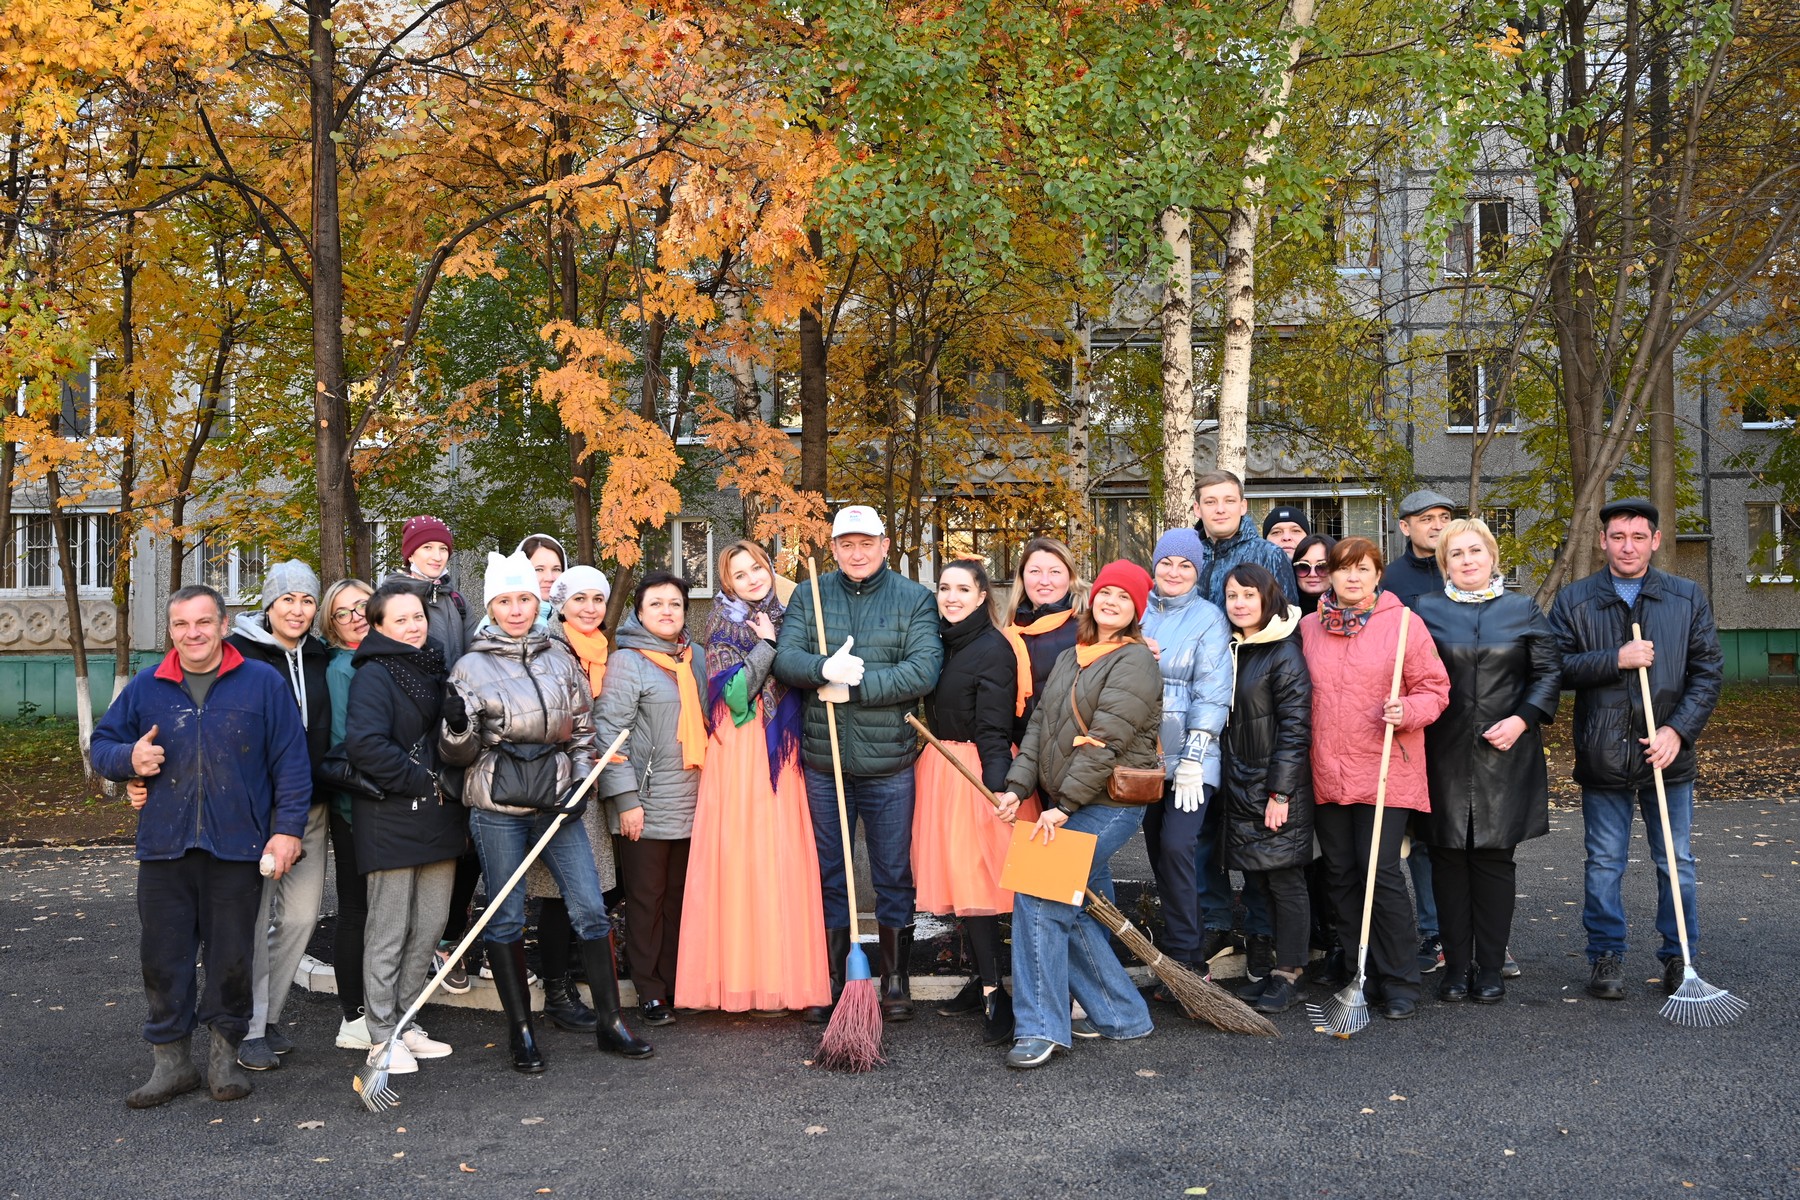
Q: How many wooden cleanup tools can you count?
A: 5